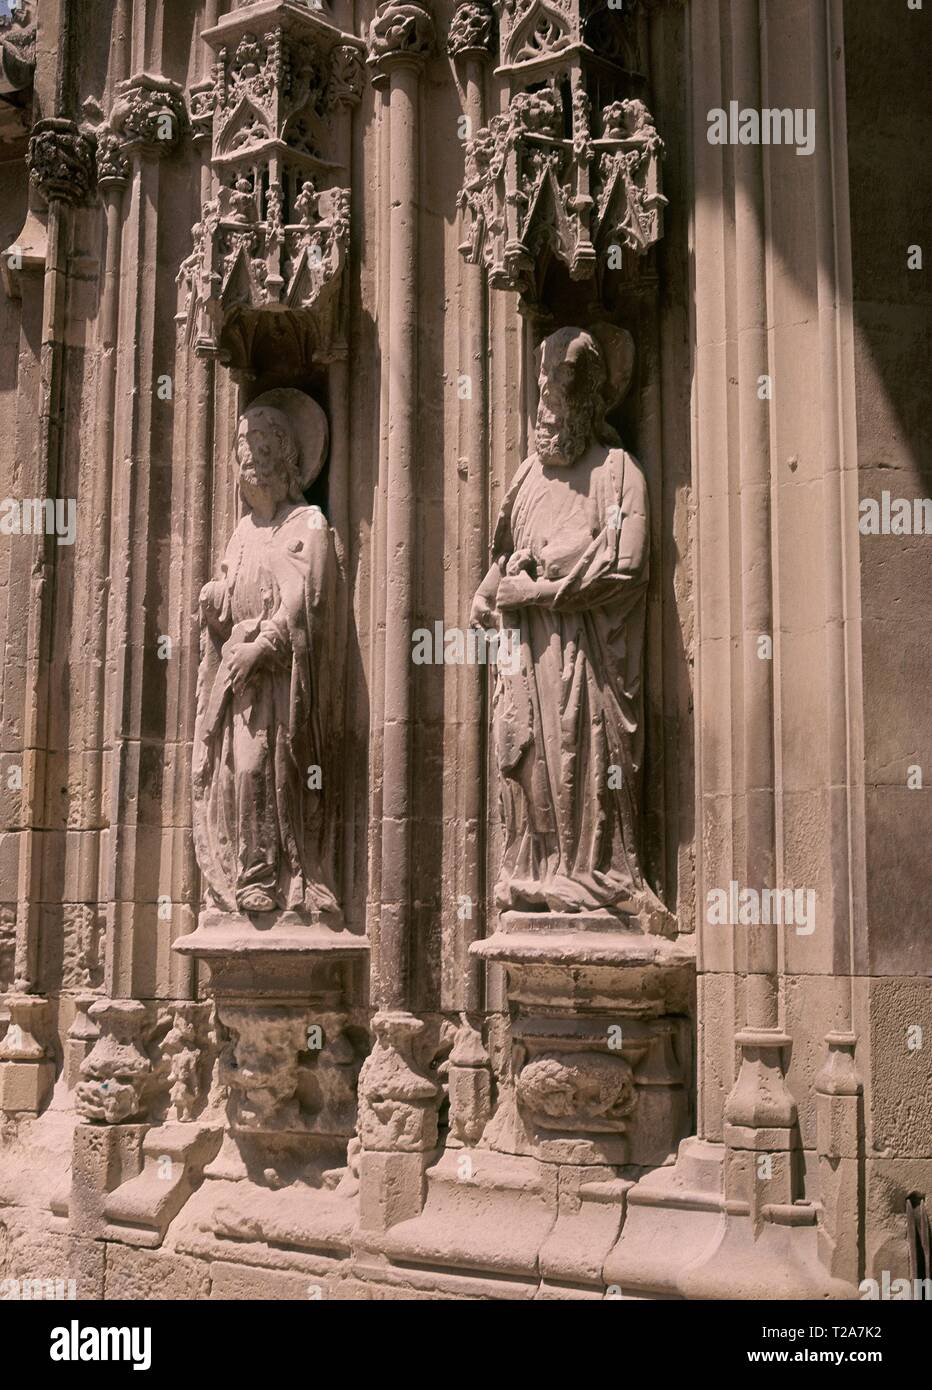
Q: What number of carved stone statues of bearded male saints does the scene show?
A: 2